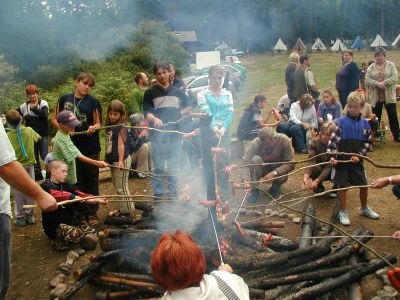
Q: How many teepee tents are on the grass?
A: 7